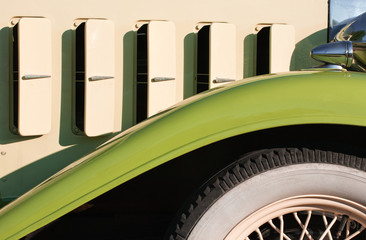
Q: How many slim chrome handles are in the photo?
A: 4